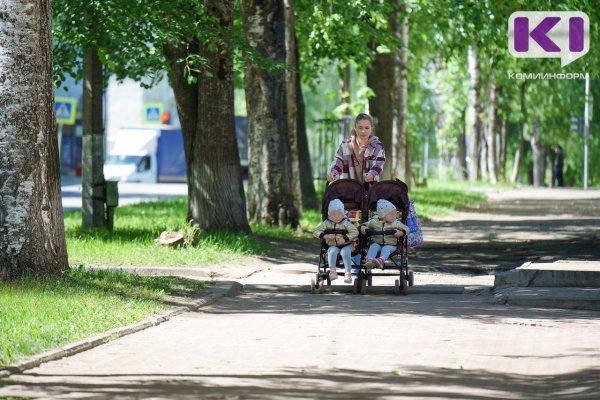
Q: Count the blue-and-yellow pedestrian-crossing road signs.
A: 2